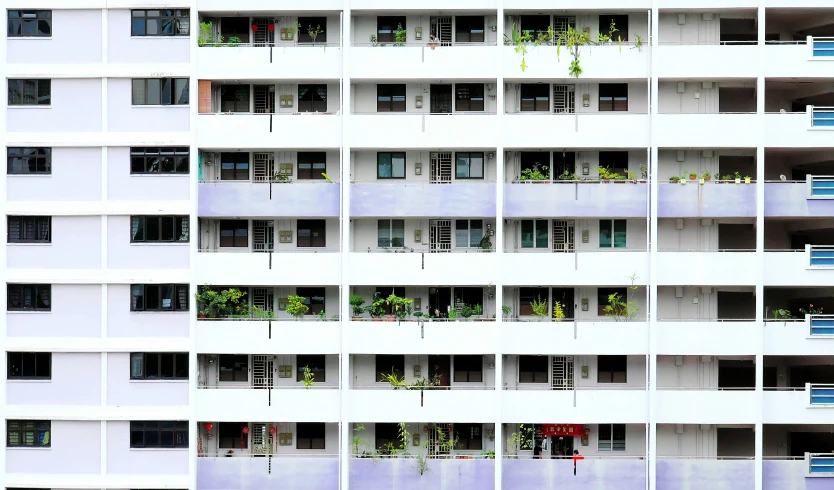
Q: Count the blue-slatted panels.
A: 7